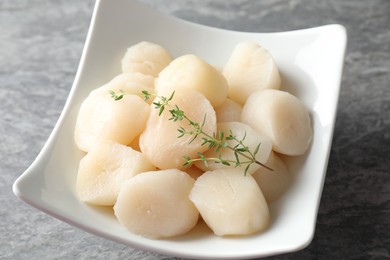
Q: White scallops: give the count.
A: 13